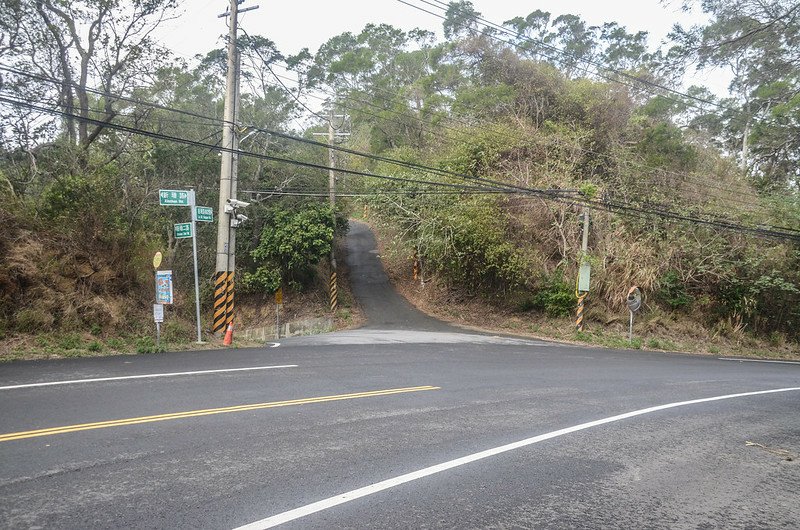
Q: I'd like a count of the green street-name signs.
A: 3